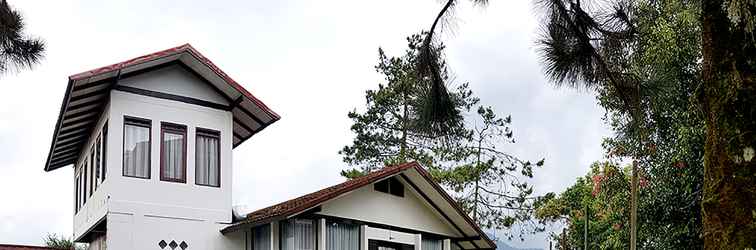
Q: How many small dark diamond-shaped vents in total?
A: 3